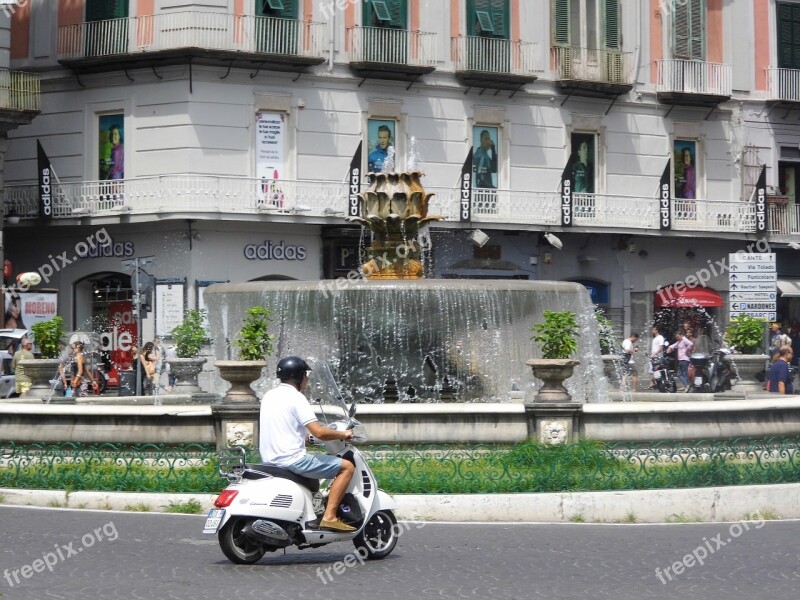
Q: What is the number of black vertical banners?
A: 6